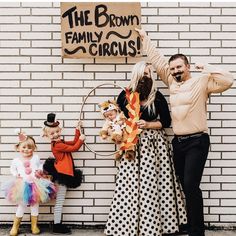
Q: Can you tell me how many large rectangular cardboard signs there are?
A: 1